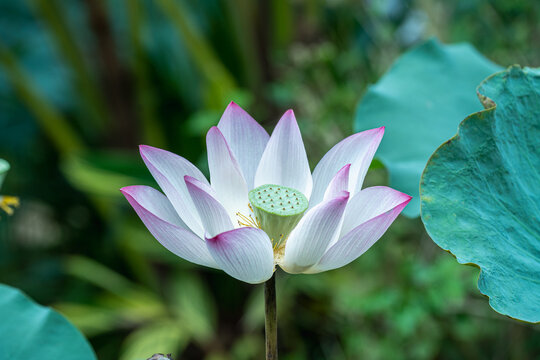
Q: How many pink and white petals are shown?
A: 11